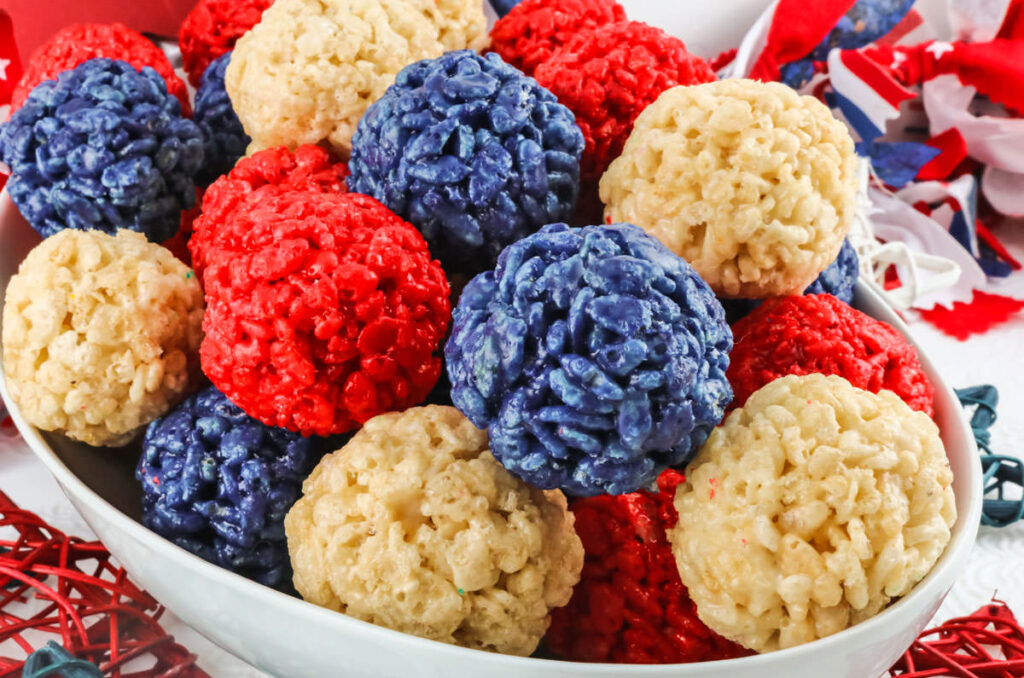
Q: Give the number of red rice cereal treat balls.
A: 8